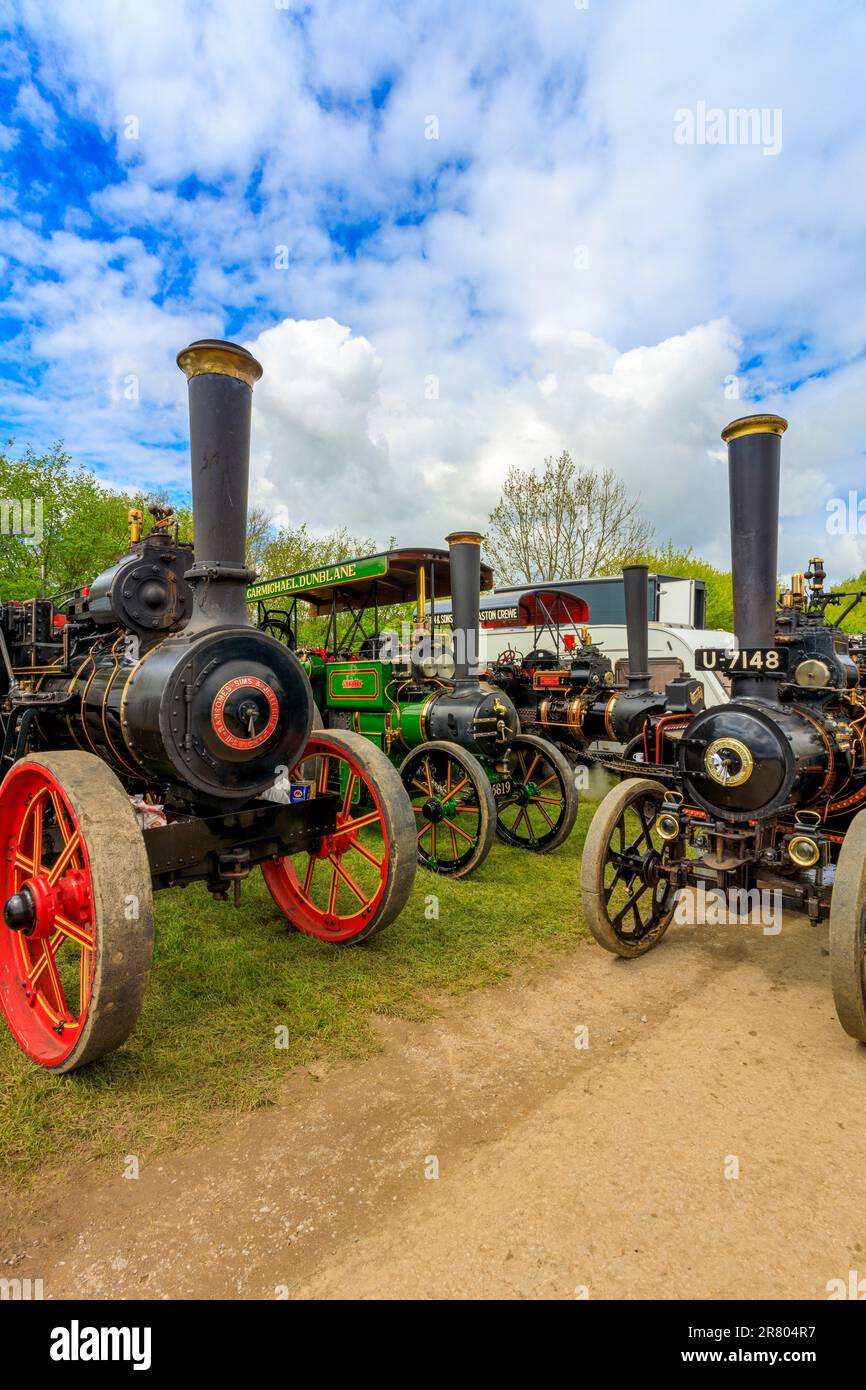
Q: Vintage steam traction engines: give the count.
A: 4